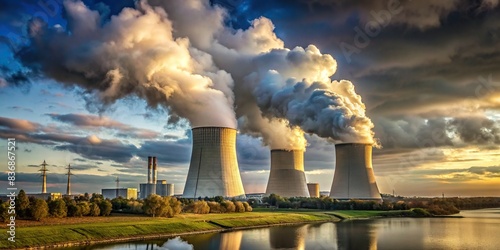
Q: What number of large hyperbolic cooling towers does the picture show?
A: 3